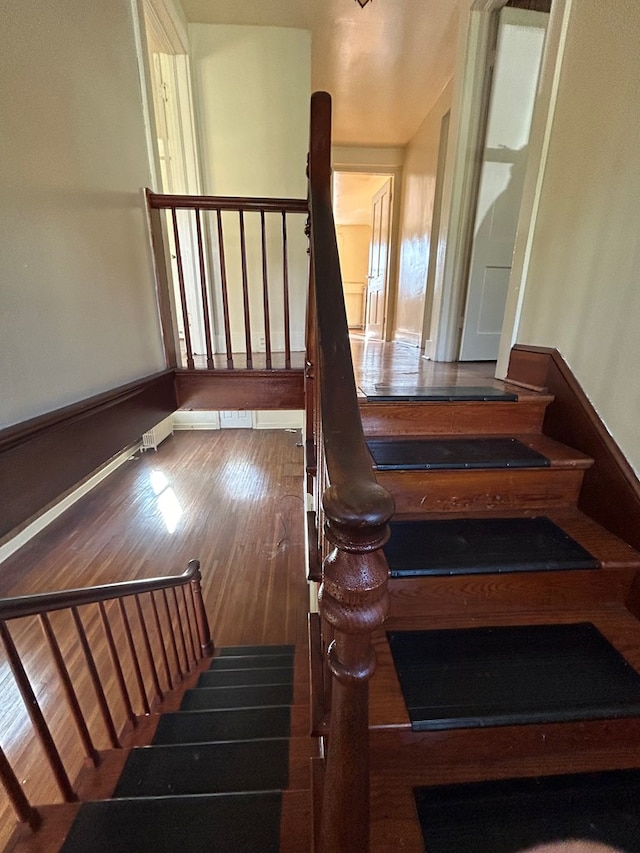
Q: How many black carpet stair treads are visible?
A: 12